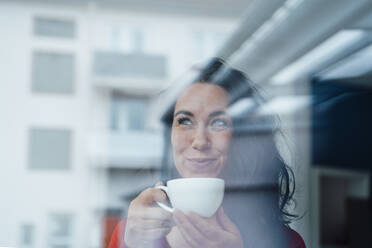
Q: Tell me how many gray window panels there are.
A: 3